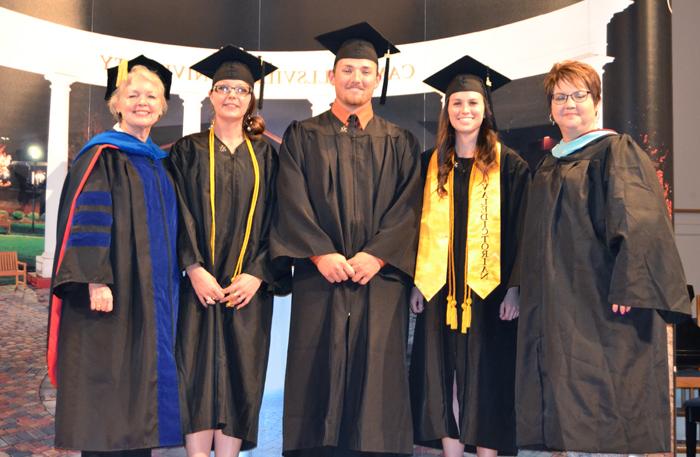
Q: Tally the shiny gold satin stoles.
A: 1